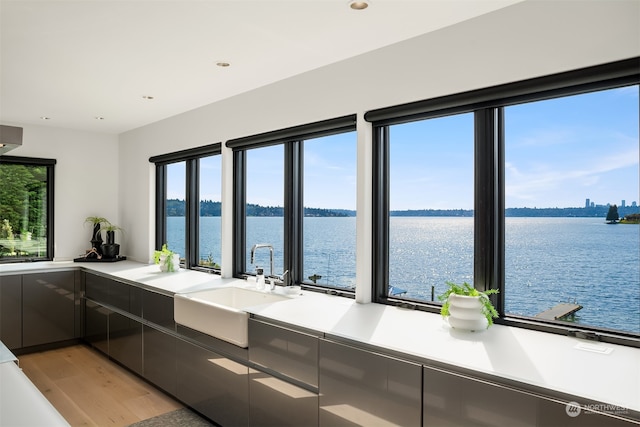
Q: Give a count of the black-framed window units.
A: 4